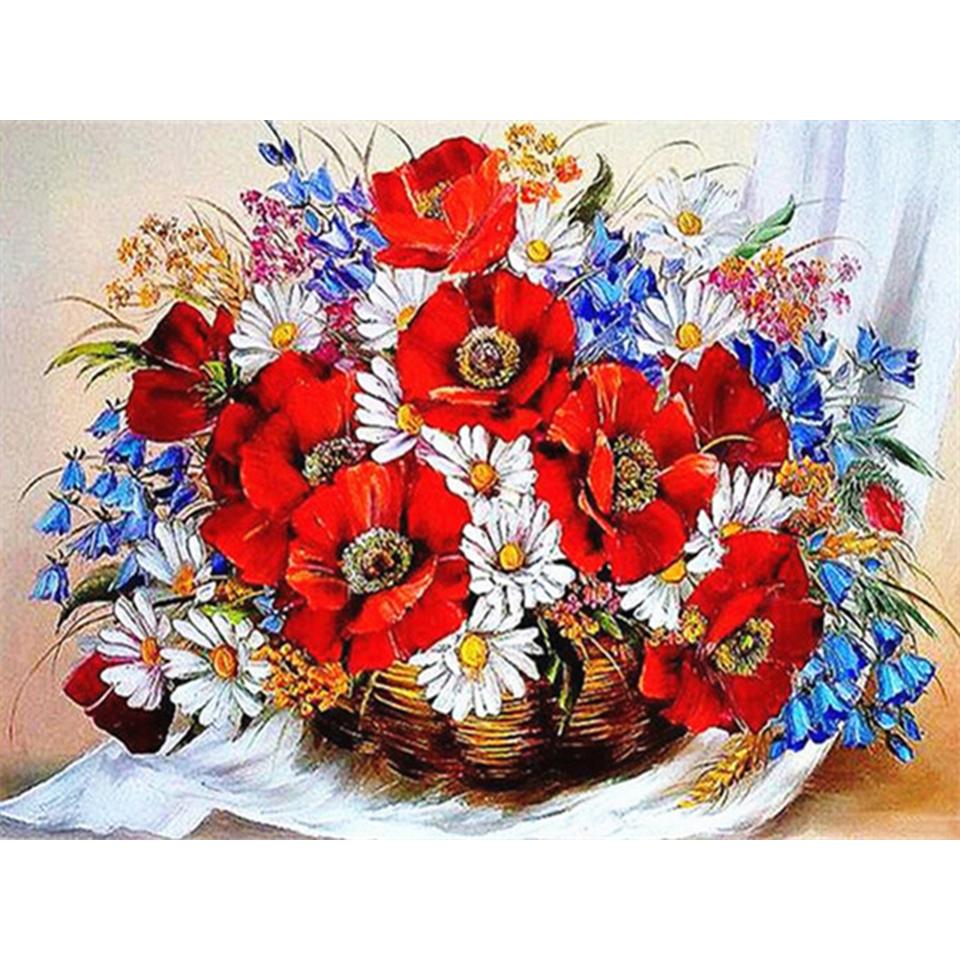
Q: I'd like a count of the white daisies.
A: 14